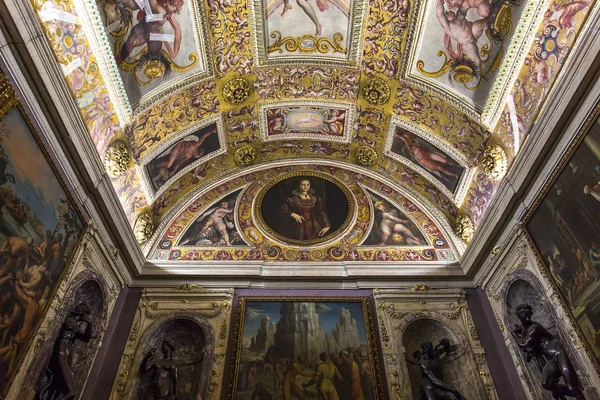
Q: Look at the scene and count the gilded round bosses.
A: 8